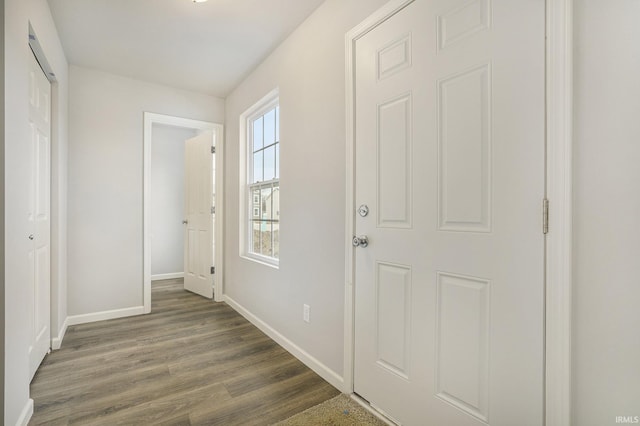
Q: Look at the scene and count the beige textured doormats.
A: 1